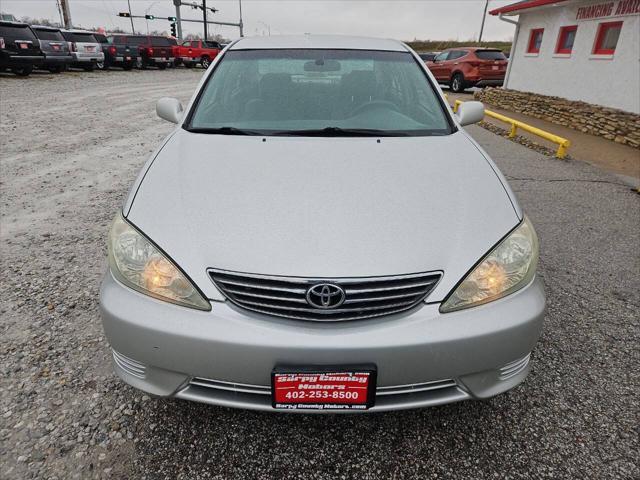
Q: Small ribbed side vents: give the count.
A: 2